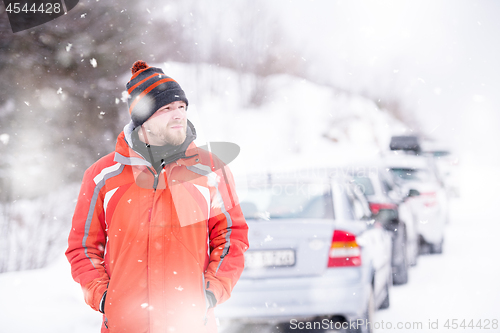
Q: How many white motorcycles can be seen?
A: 0